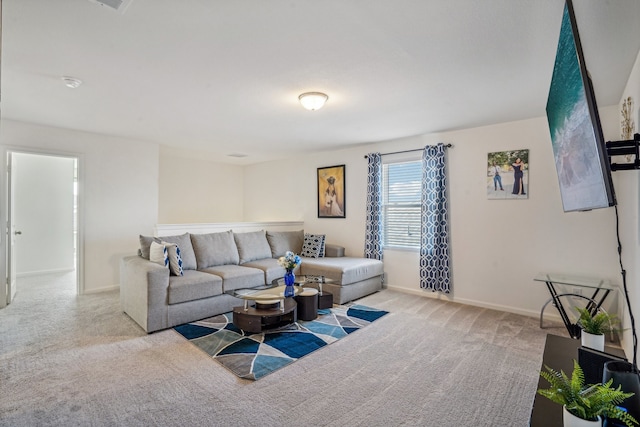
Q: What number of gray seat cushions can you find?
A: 4